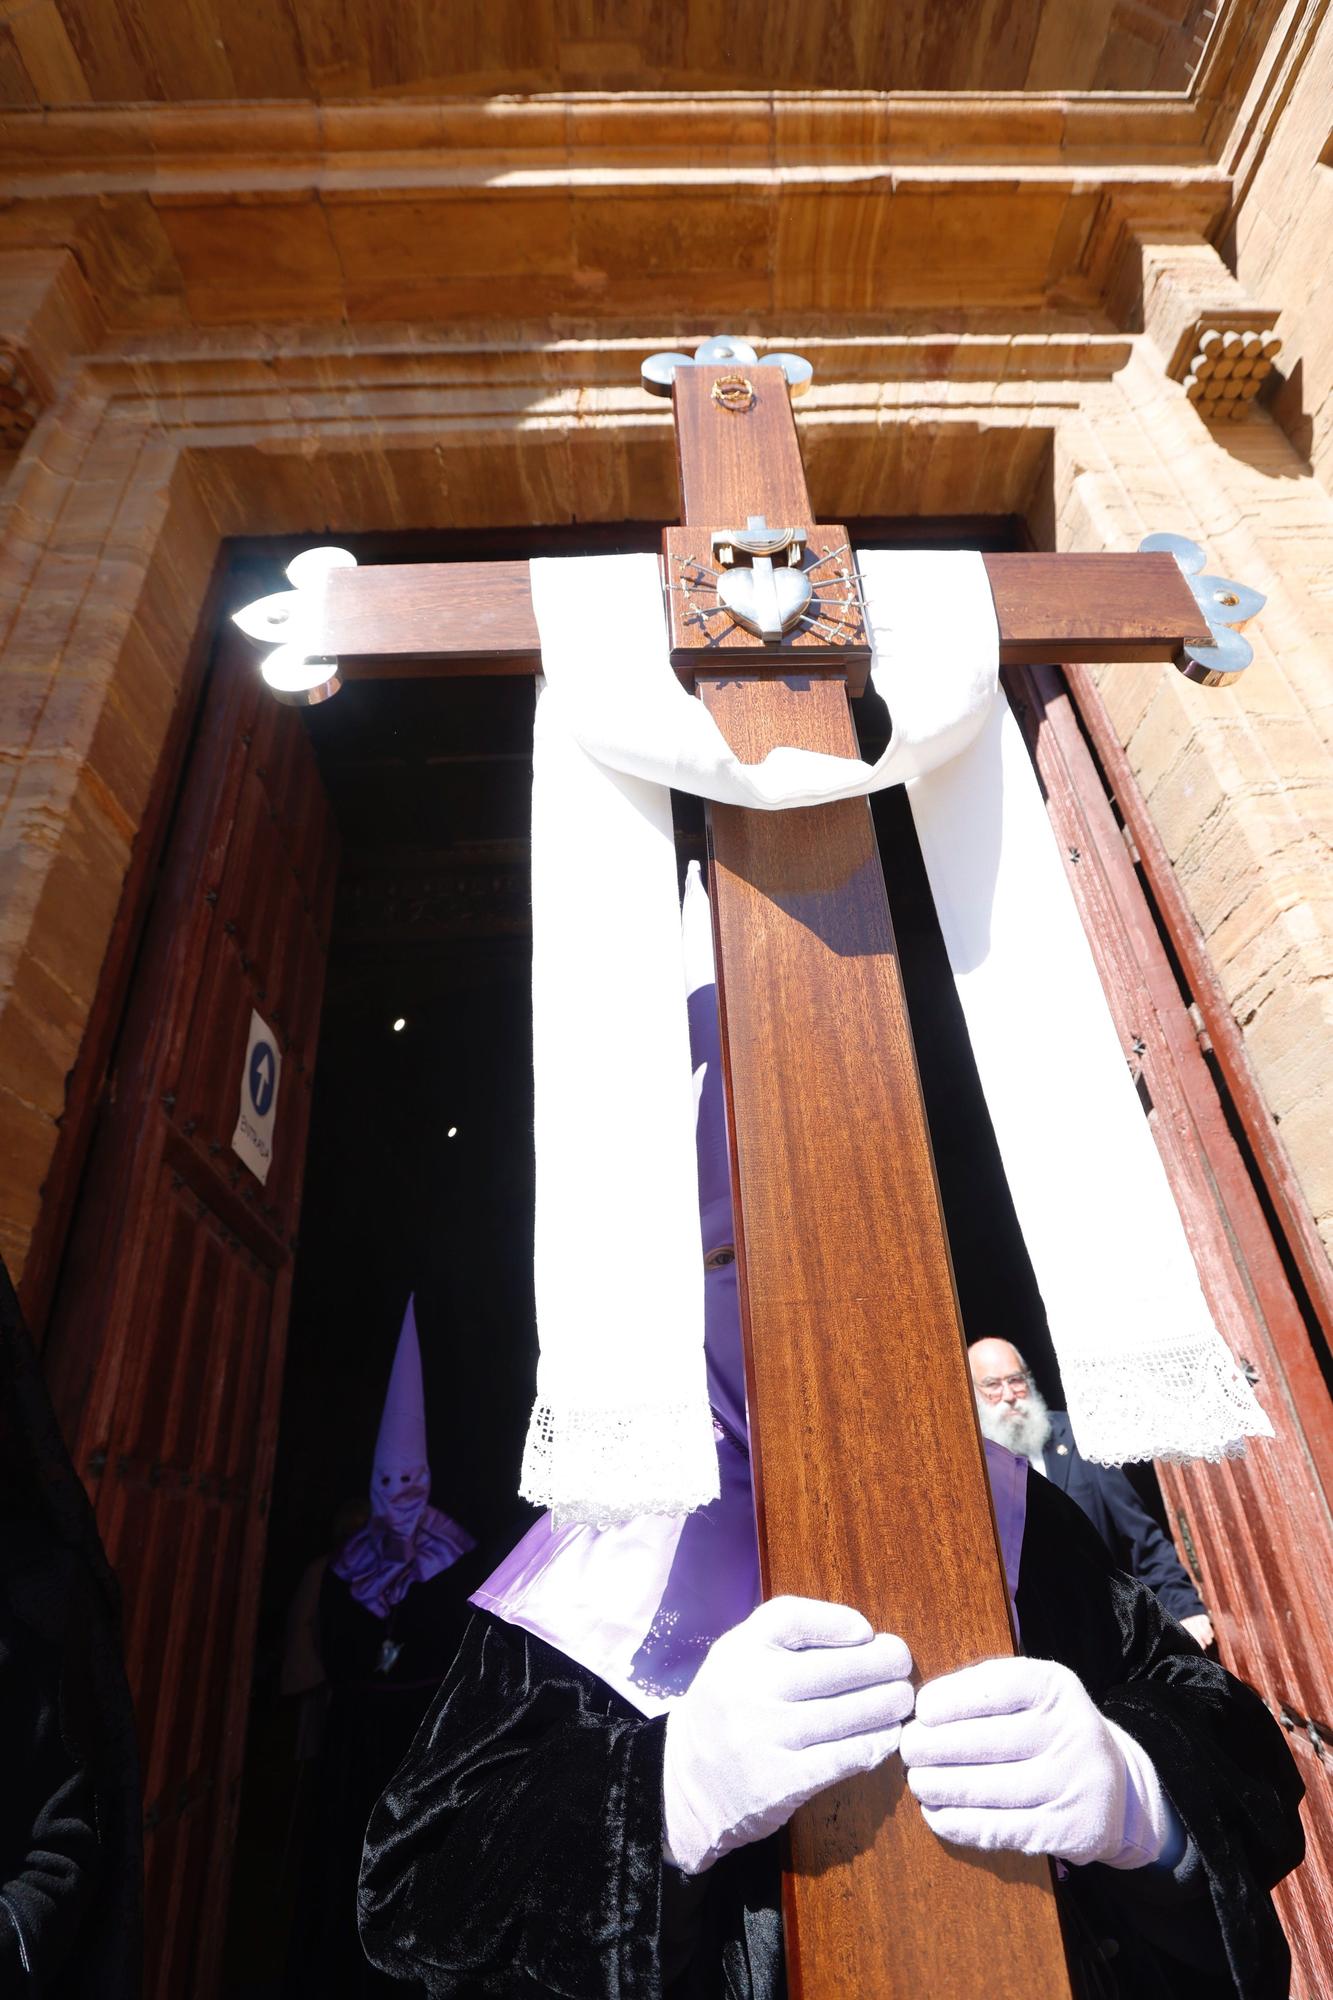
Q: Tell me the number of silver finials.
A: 3